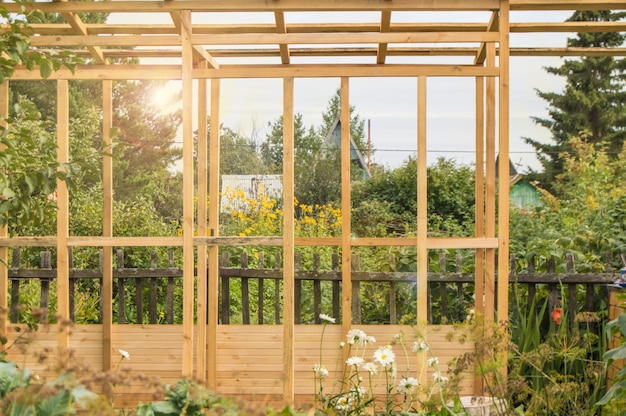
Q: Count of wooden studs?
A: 12